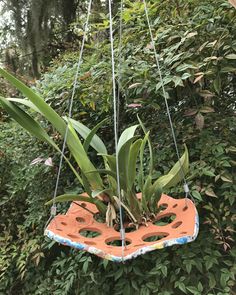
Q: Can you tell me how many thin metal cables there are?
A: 4